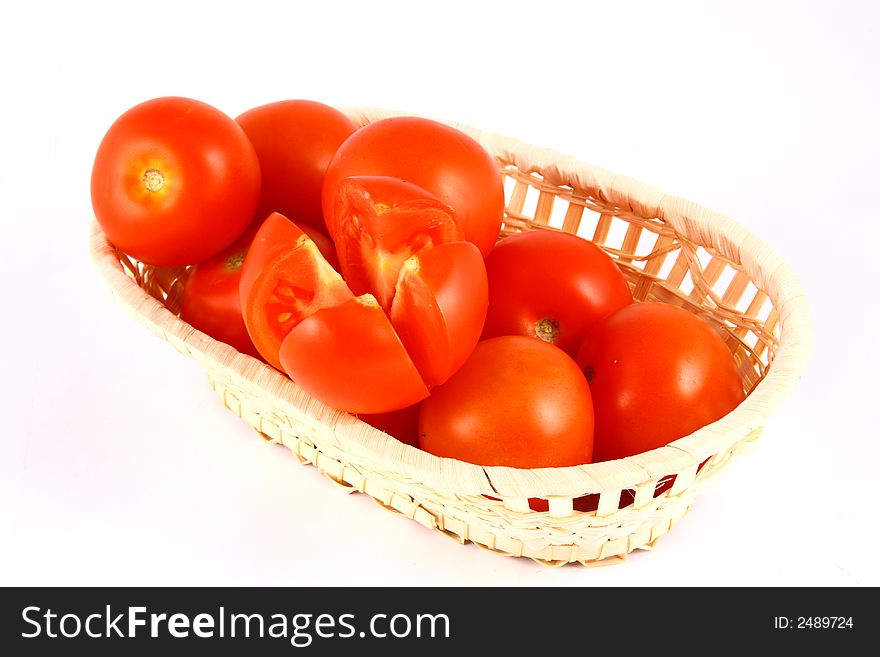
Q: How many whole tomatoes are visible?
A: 7